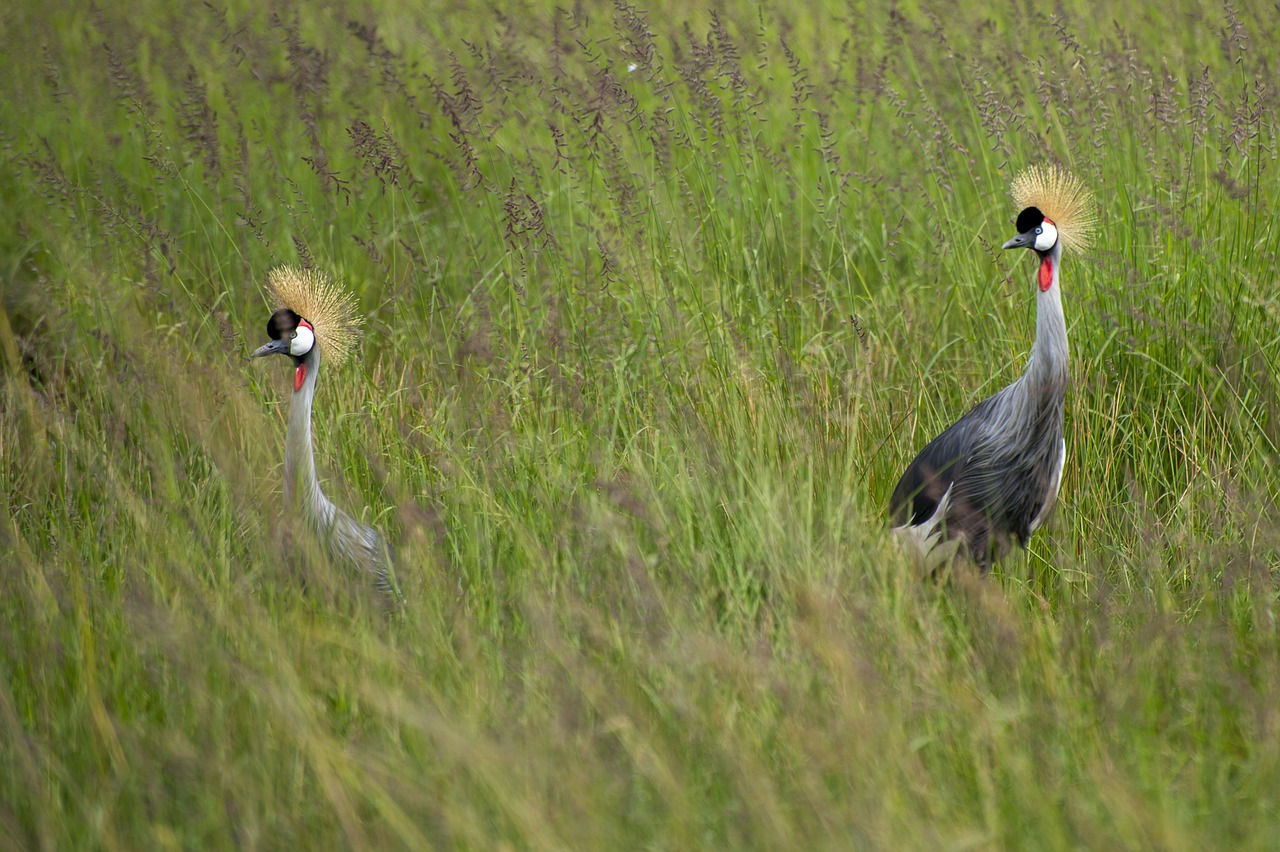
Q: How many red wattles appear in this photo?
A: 2